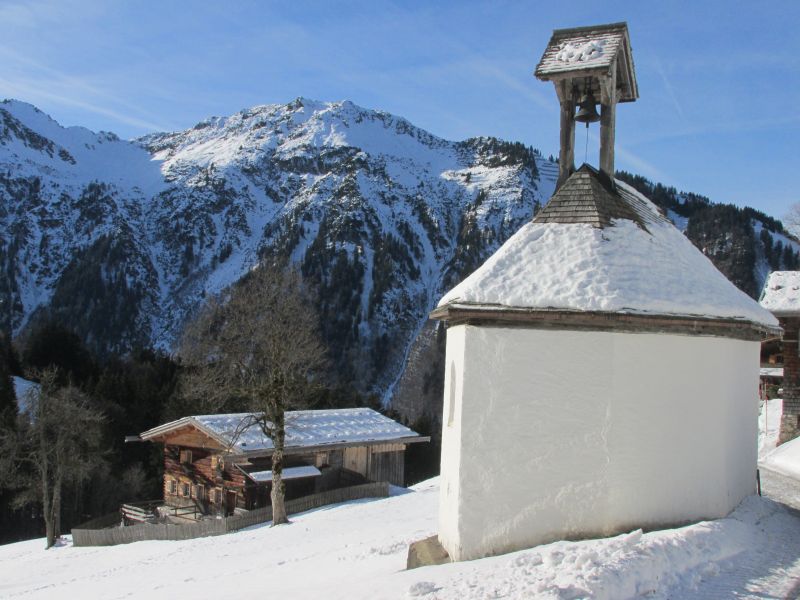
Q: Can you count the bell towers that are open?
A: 1